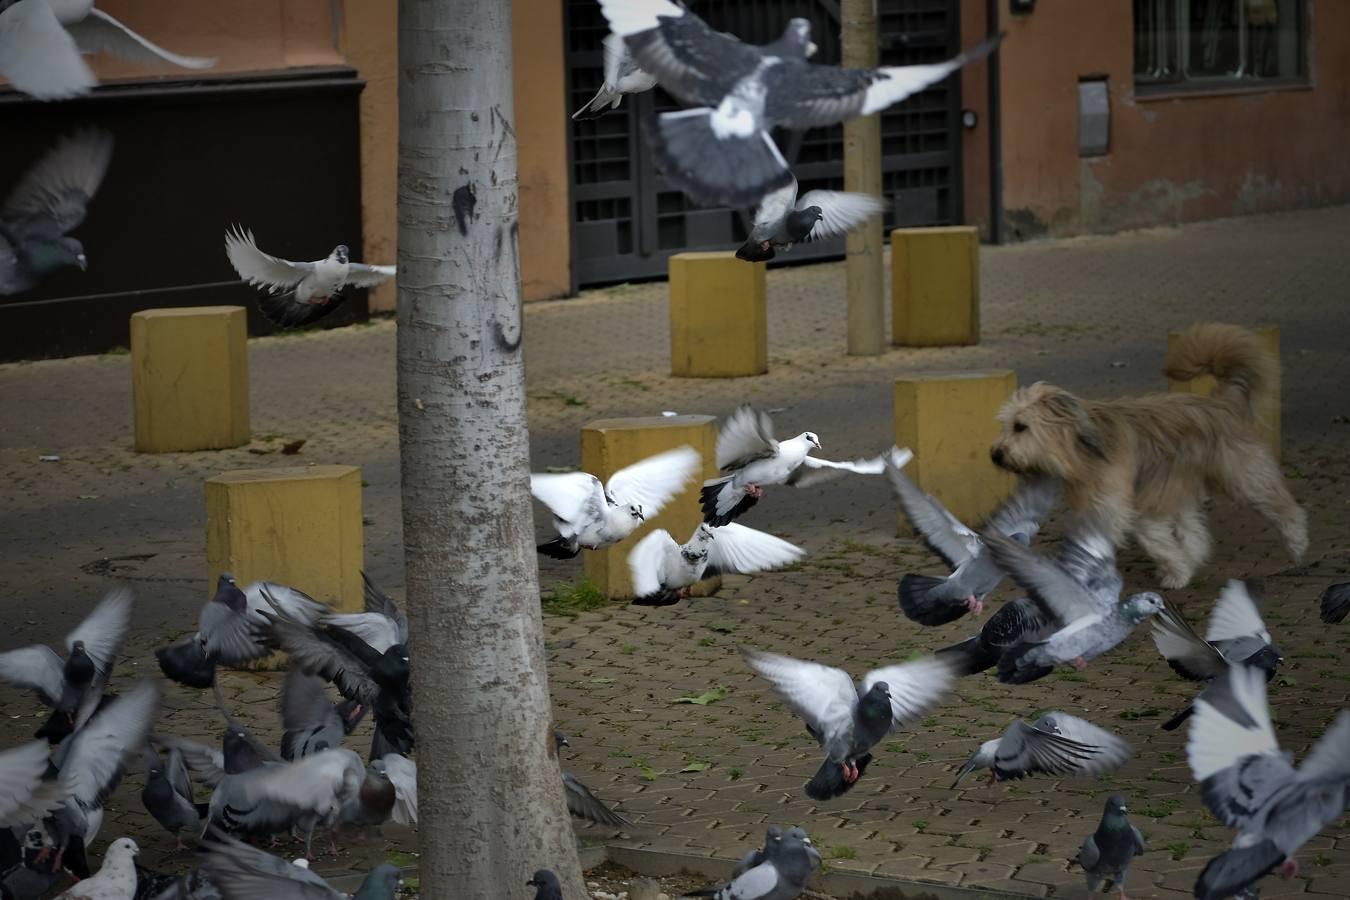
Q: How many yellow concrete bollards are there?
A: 7